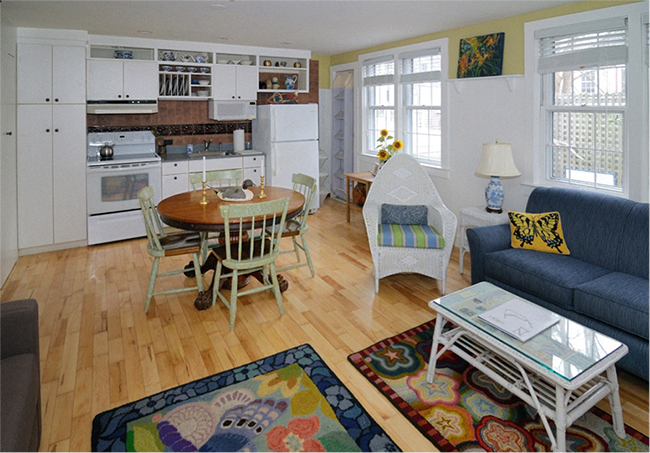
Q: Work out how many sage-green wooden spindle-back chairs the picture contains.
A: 4